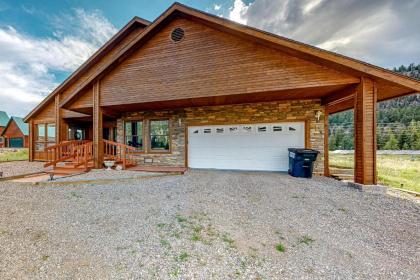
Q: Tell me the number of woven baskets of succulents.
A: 0